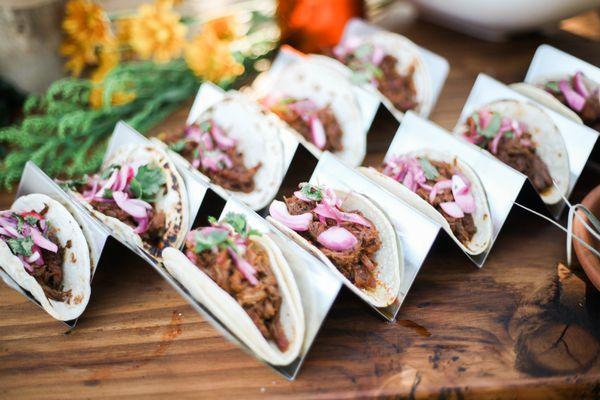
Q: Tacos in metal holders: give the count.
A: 10